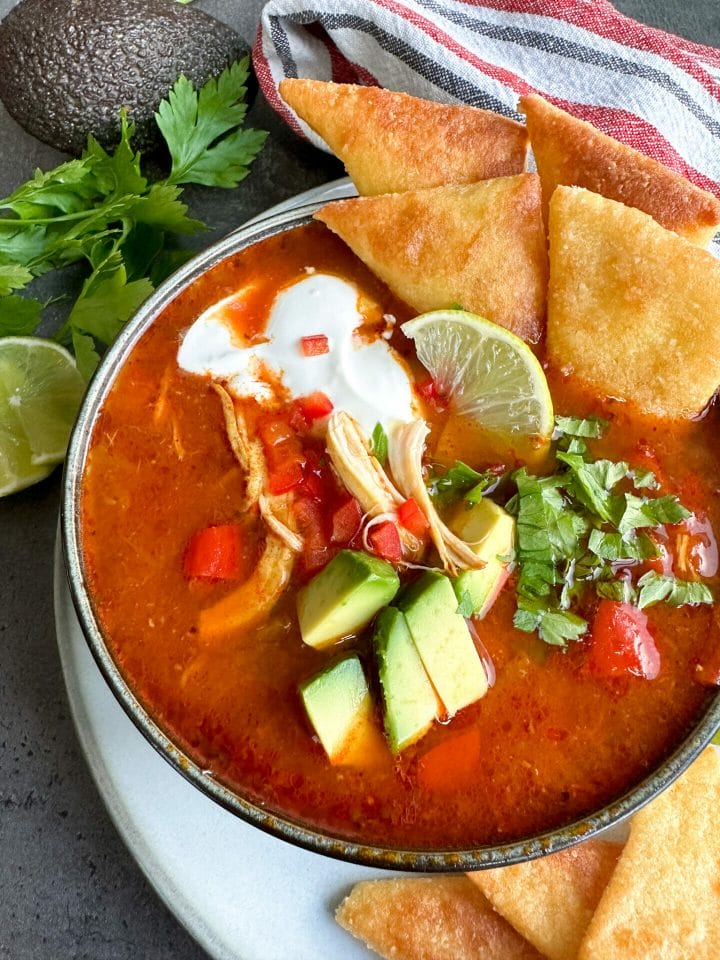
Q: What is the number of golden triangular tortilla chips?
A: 7